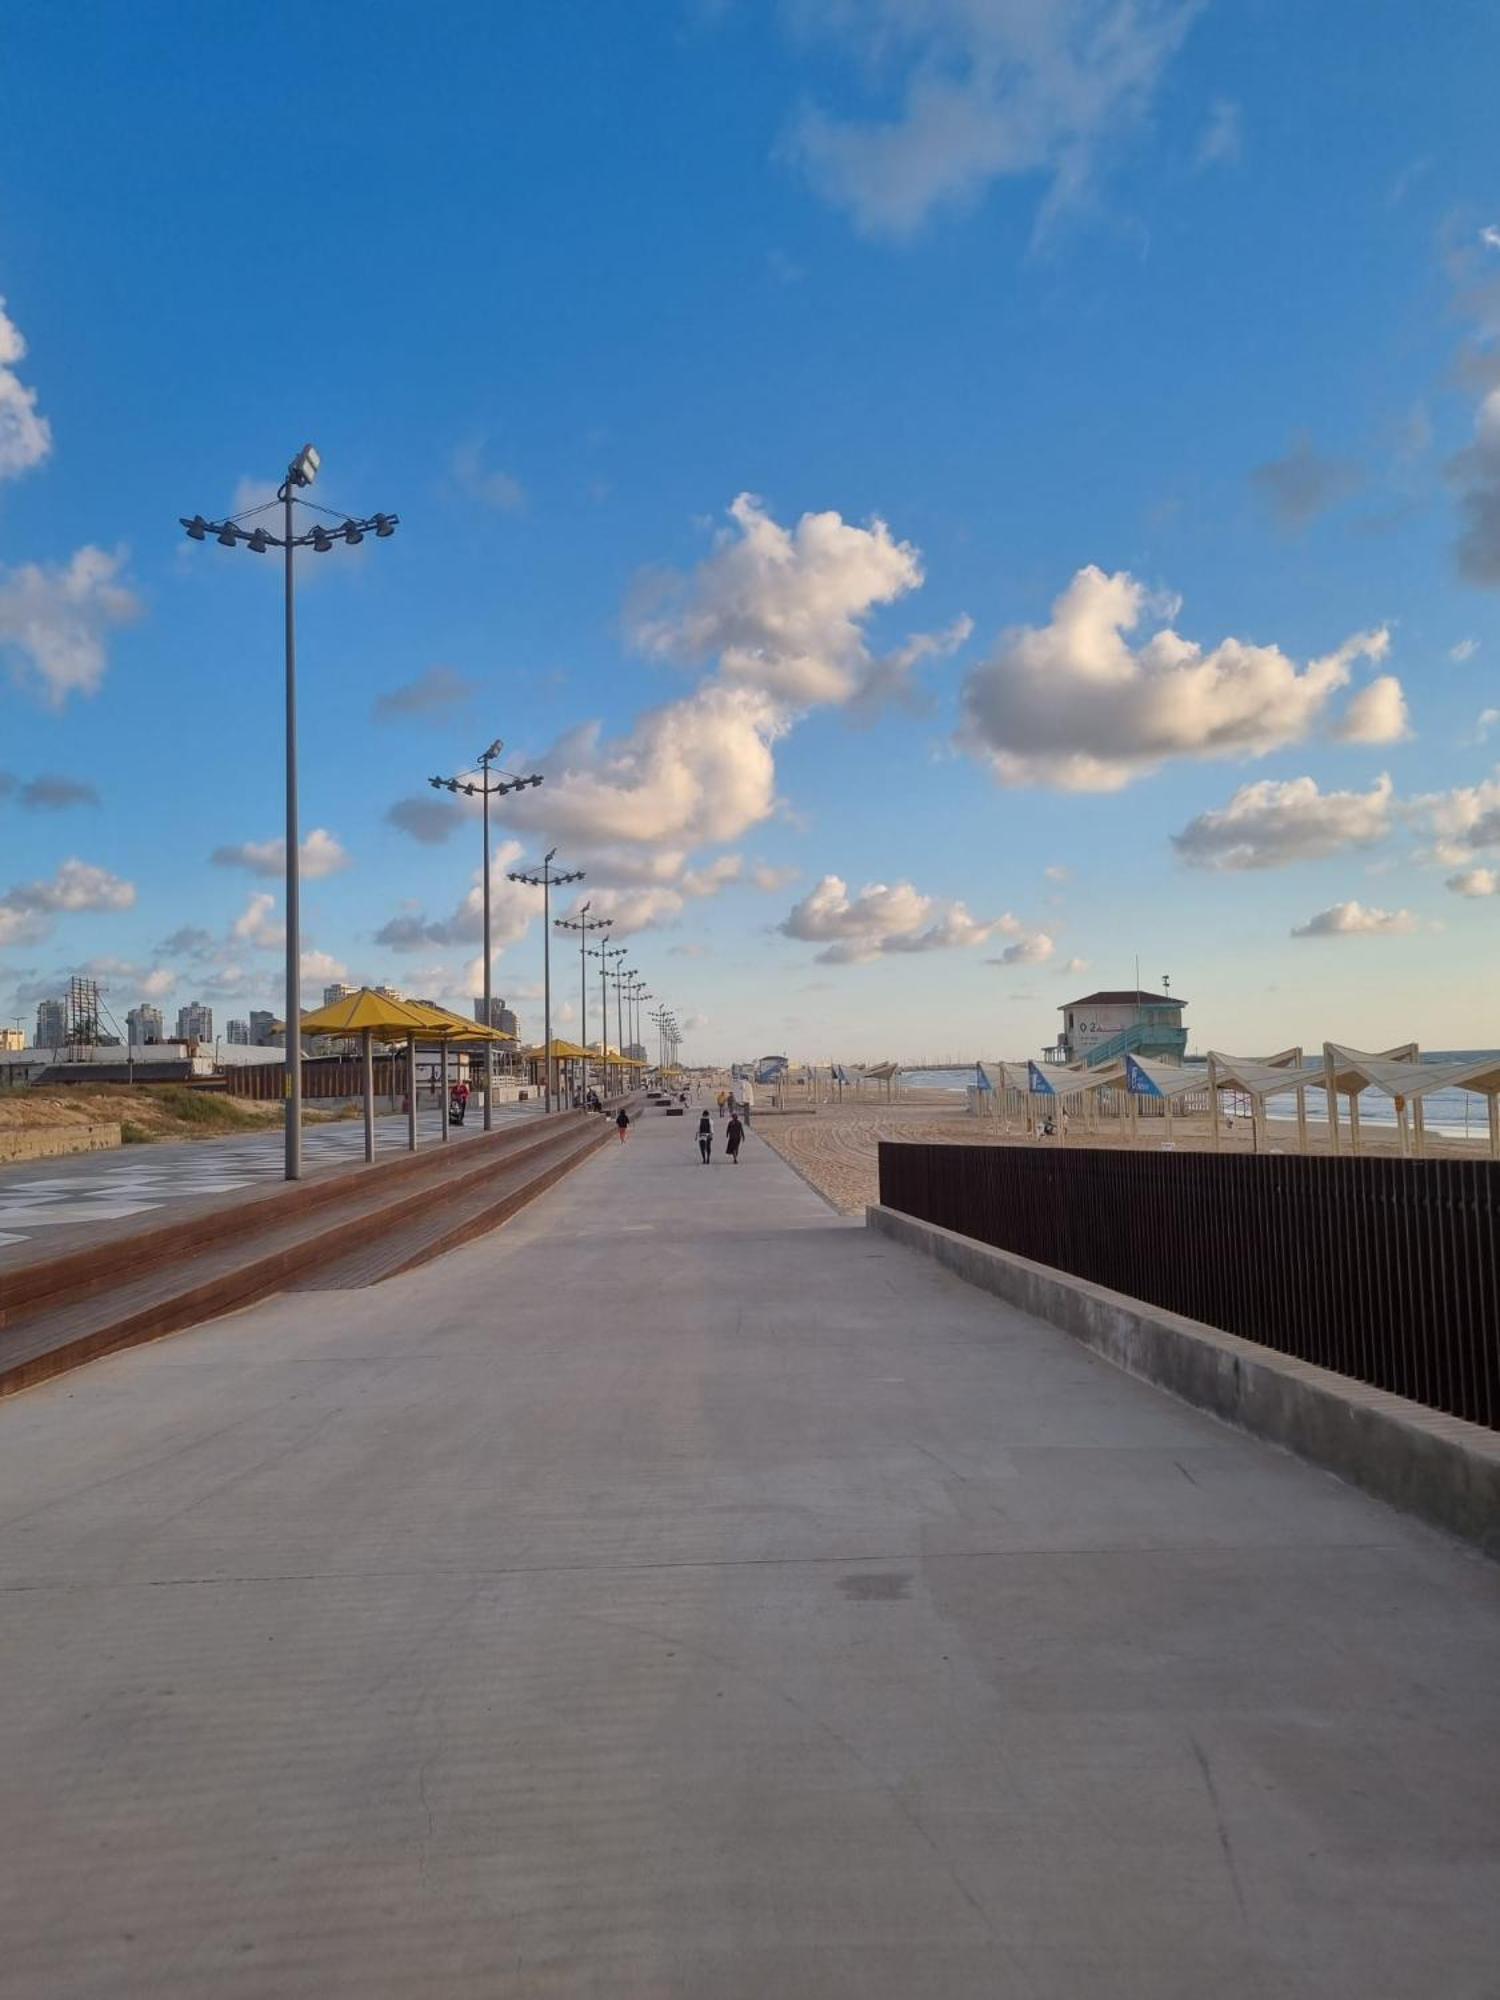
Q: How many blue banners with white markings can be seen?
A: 3